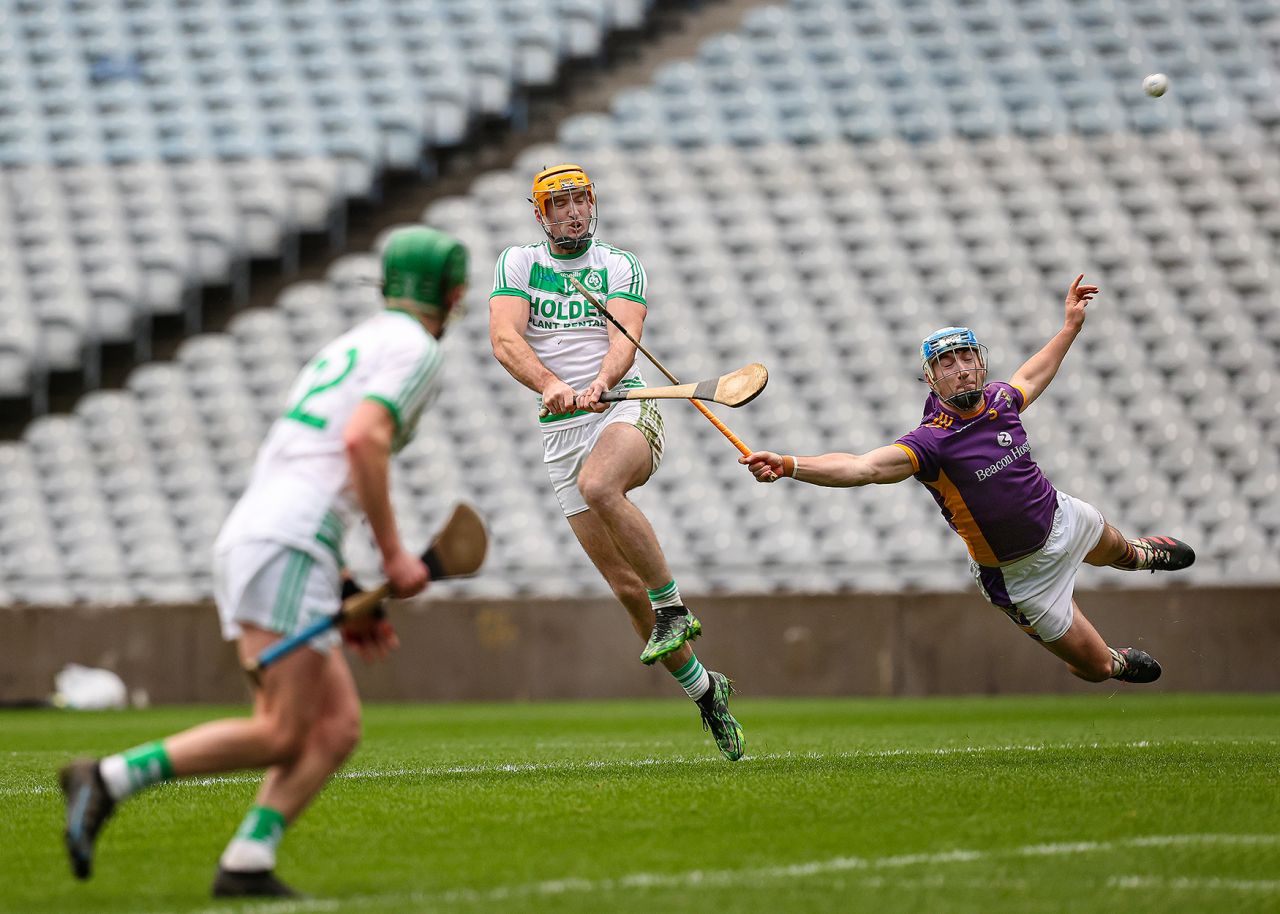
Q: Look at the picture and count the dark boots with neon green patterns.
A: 2